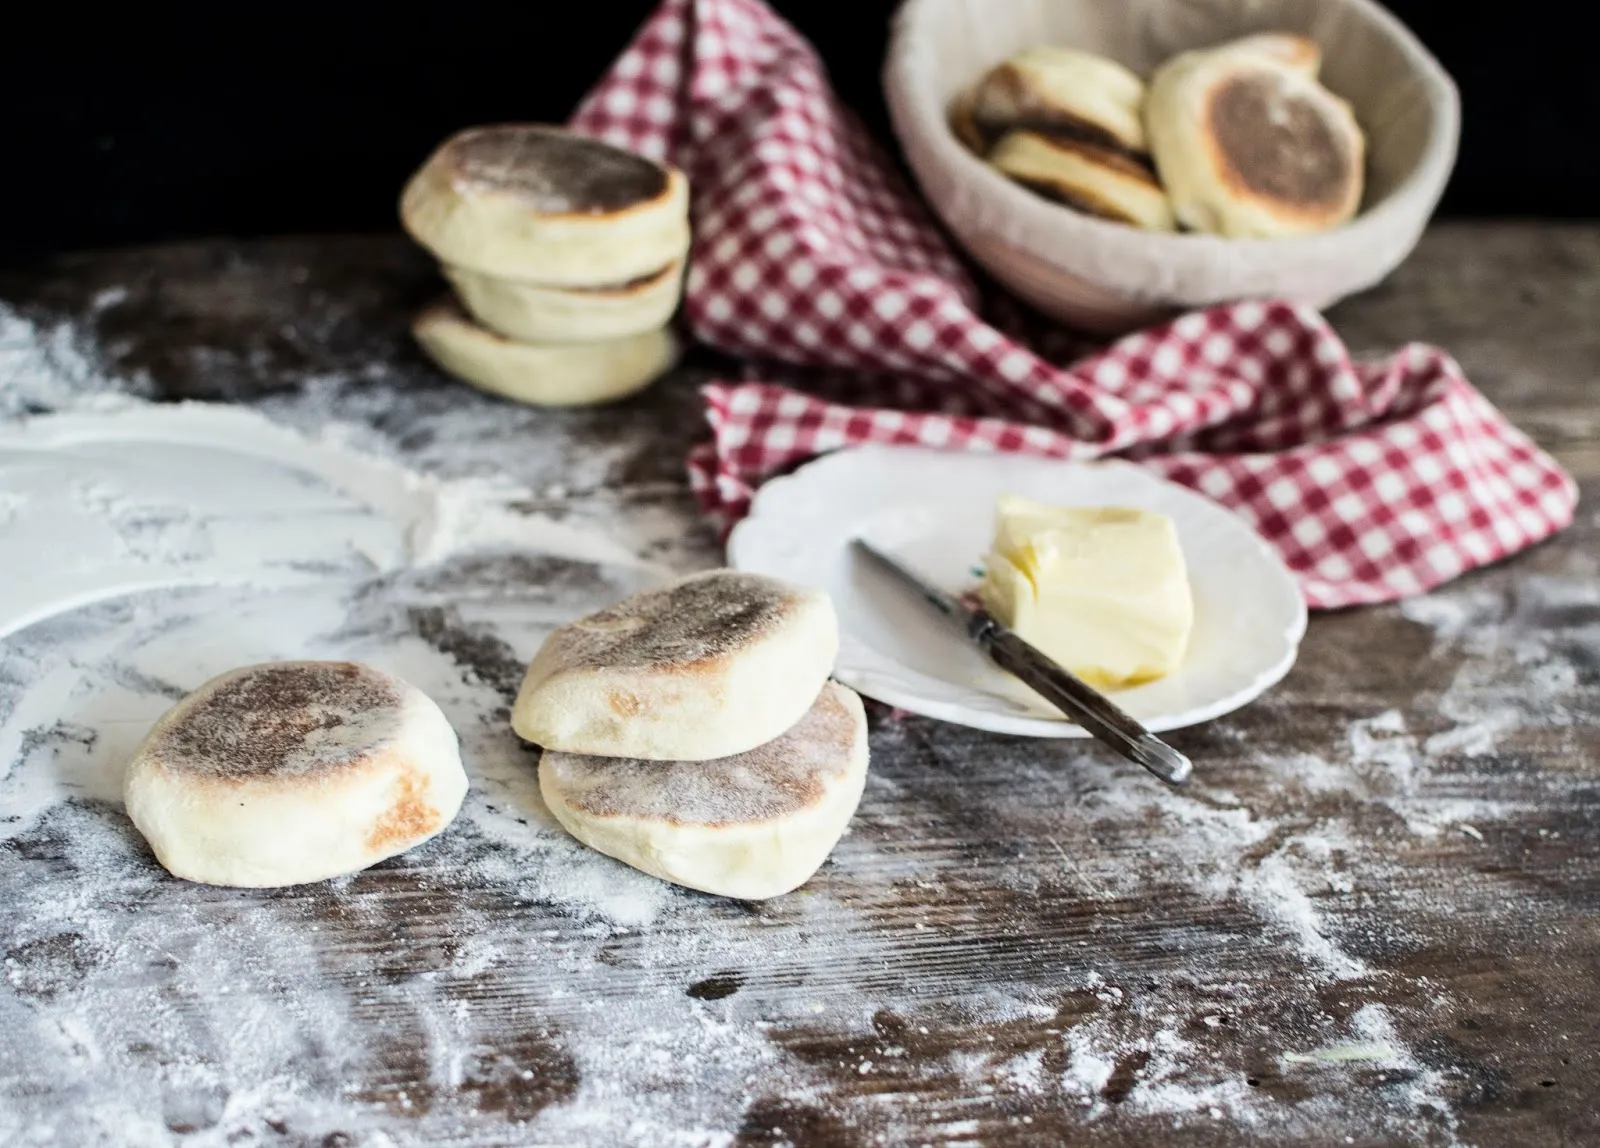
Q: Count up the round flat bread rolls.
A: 10